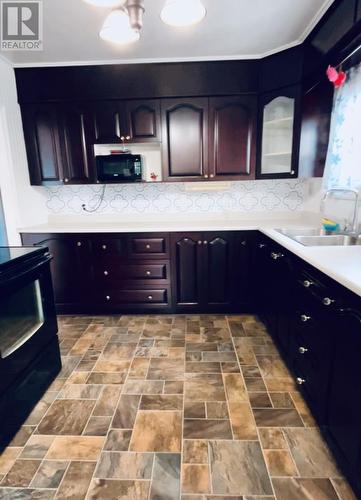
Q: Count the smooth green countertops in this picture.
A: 0